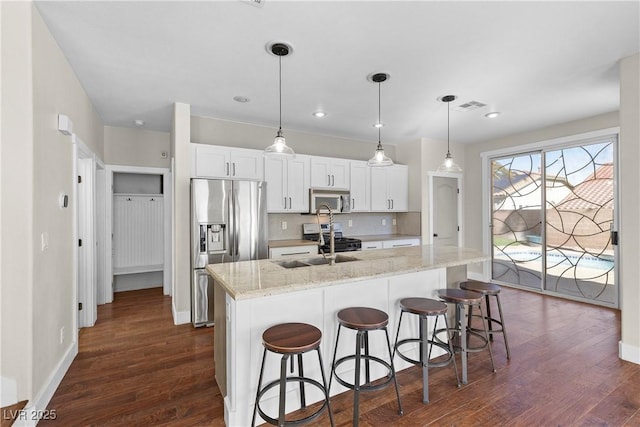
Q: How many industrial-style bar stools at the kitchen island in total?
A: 5